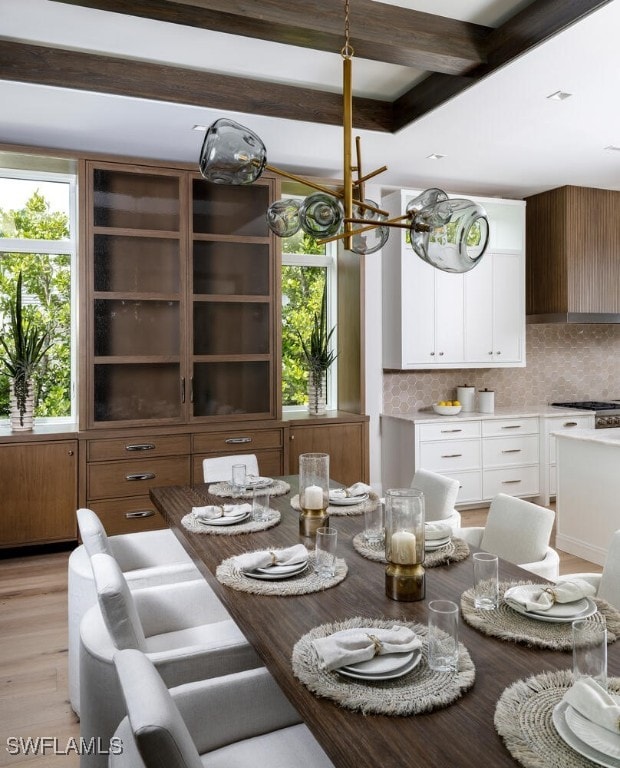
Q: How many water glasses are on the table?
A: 7